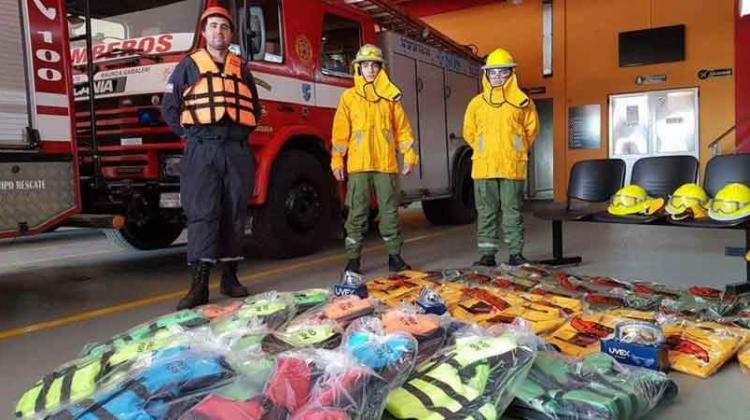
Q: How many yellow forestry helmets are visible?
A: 5